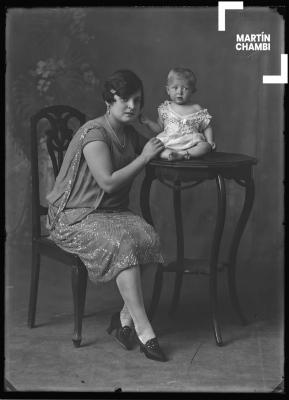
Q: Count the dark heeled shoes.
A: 2